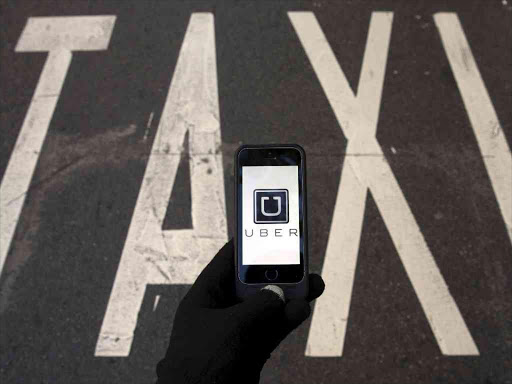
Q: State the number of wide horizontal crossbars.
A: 2